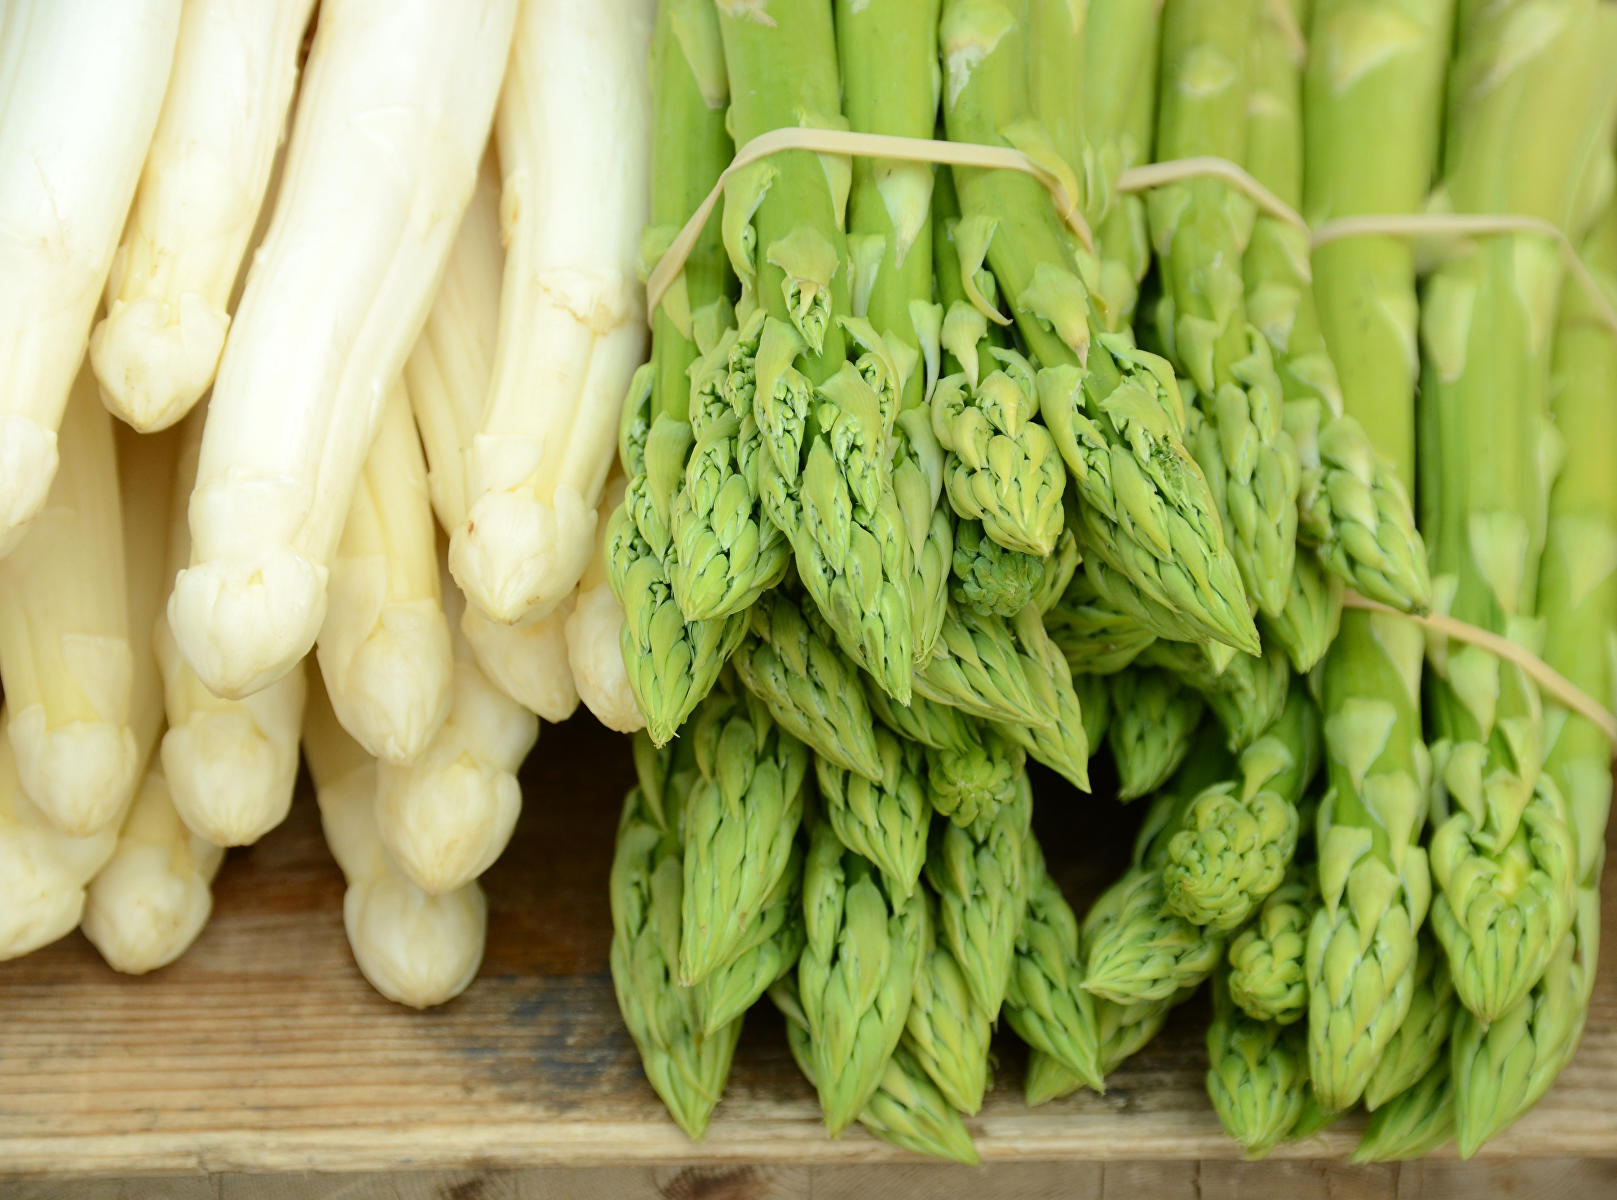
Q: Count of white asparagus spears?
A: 13